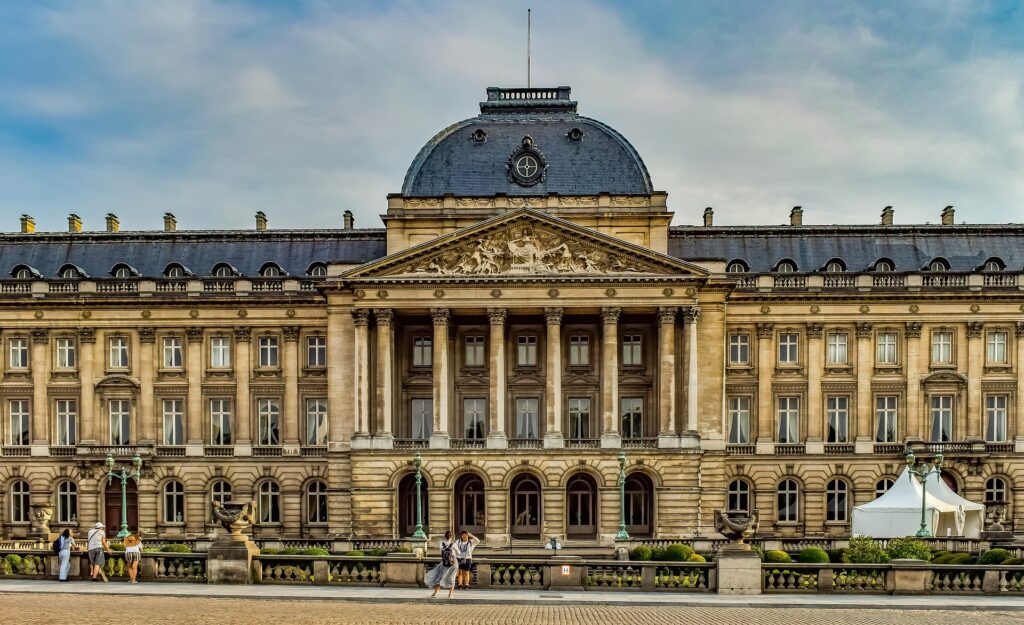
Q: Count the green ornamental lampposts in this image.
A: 4